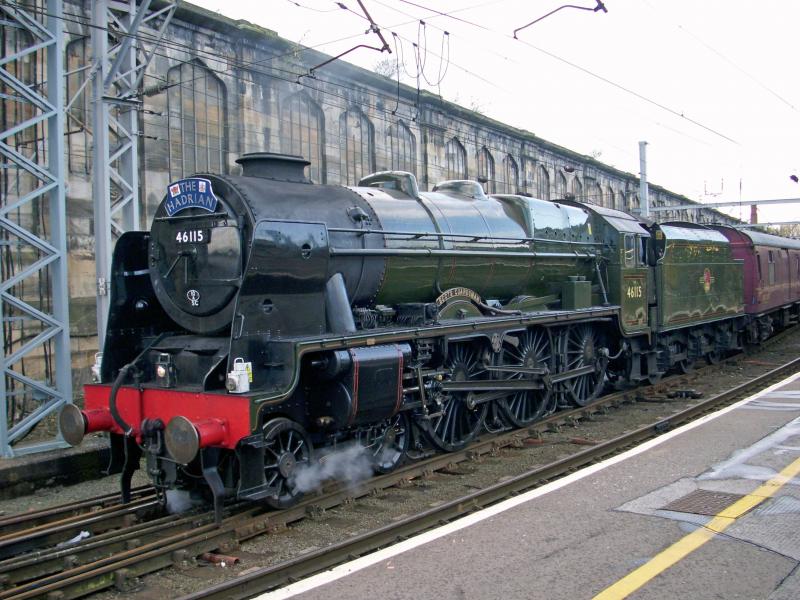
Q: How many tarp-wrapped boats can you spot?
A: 0